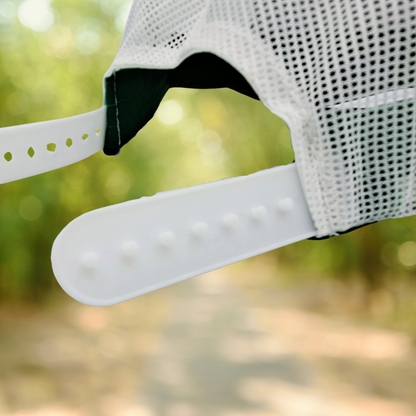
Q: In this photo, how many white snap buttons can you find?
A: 7